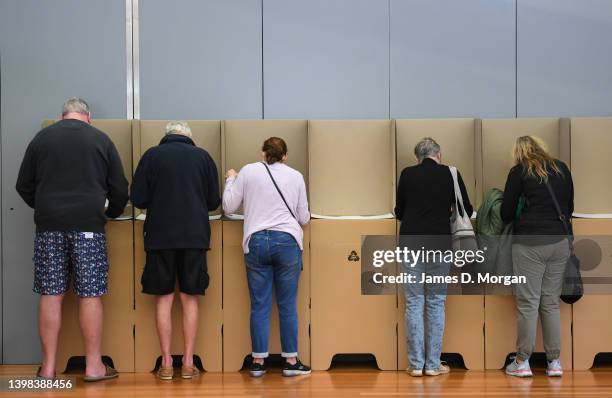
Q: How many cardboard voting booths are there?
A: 7